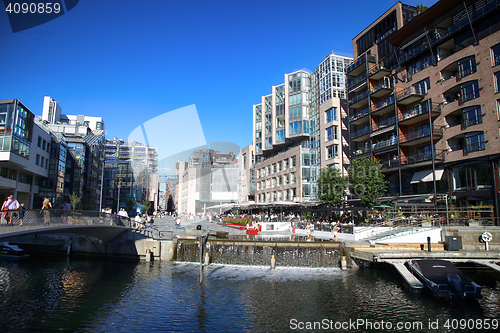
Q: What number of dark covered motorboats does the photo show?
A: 1